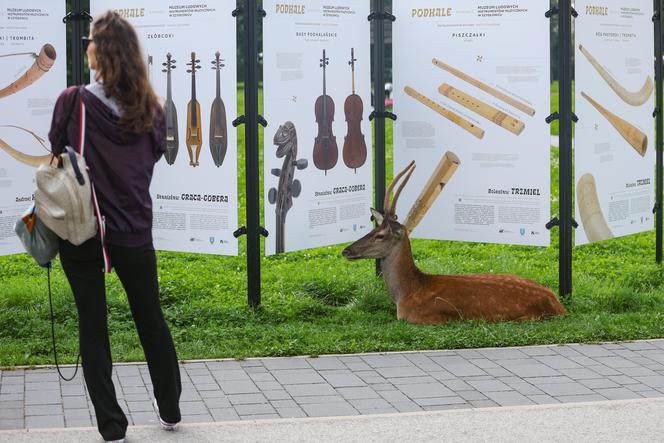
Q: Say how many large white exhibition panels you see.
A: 5